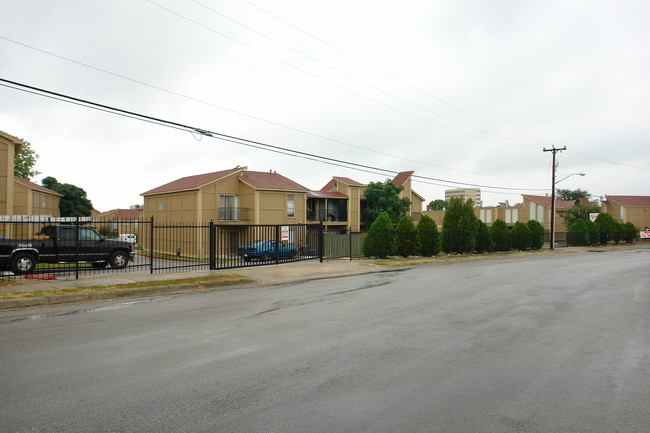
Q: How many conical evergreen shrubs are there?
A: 13